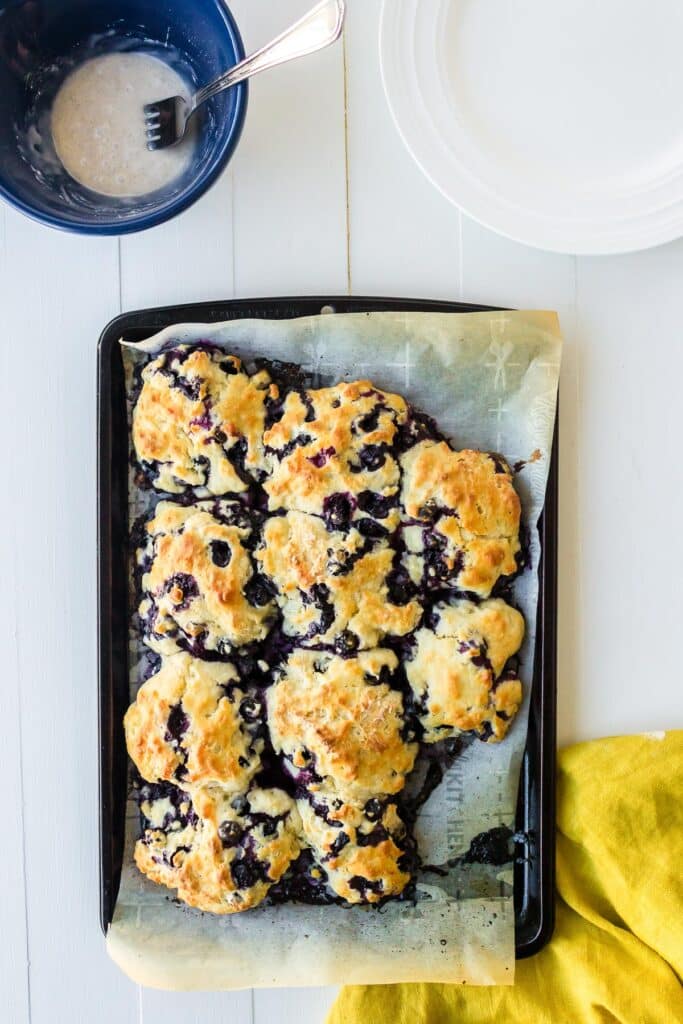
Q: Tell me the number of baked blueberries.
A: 10